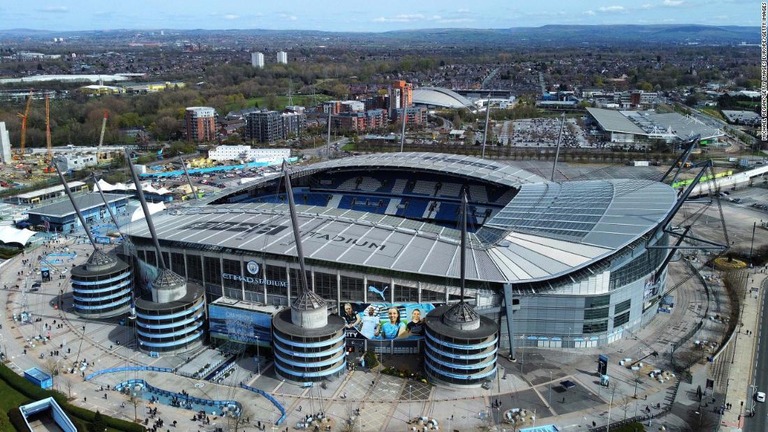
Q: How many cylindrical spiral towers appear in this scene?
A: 4